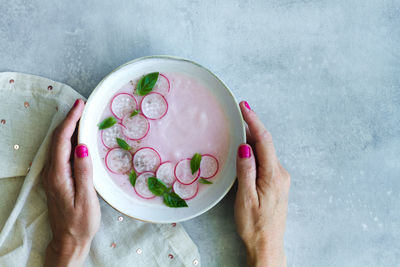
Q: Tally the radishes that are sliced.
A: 12